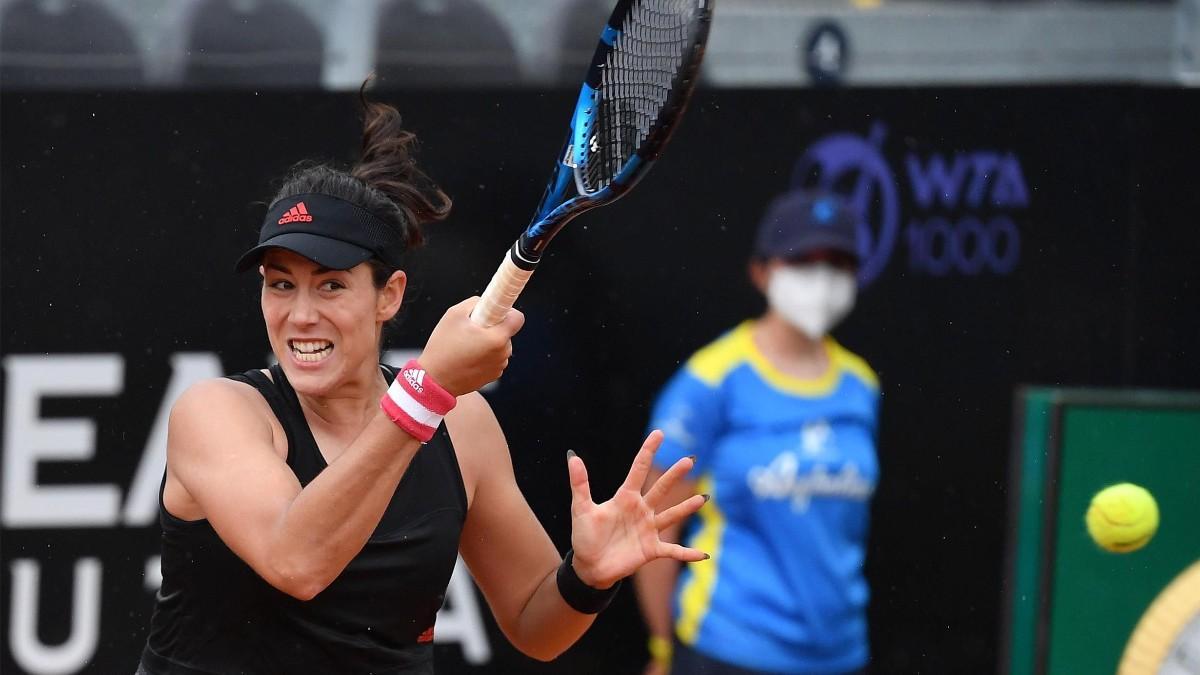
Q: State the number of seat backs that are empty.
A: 4